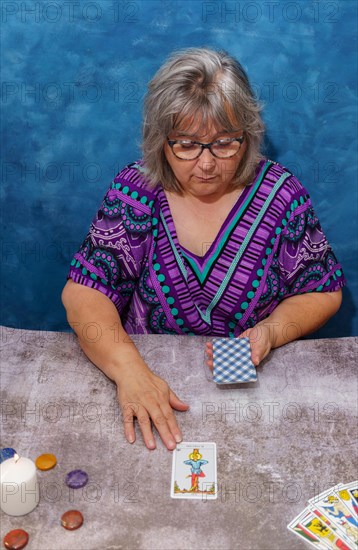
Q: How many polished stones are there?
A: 5